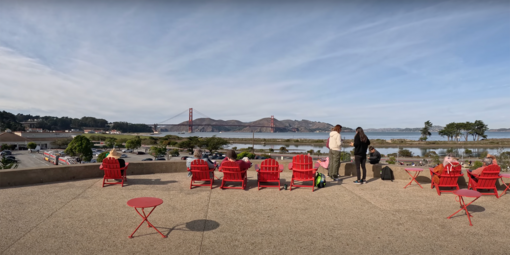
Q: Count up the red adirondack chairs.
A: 7